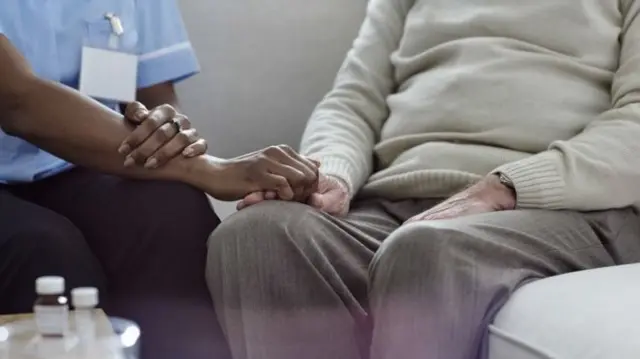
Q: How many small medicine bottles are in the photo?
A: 2